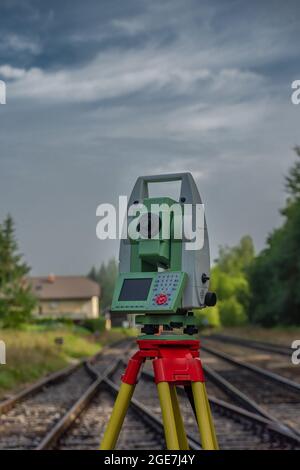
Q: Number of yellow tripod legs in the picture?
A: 3